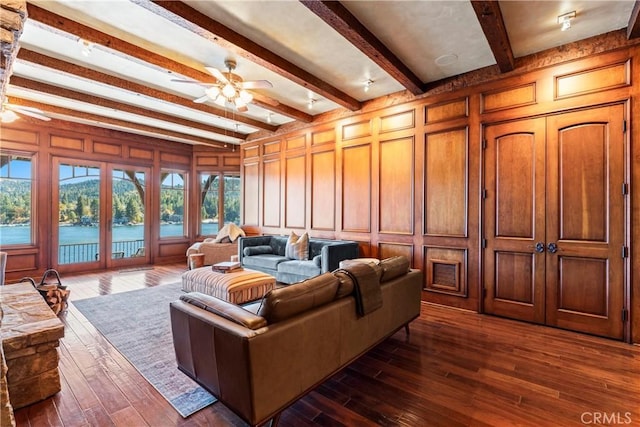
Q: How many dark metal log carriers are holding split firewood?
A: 1